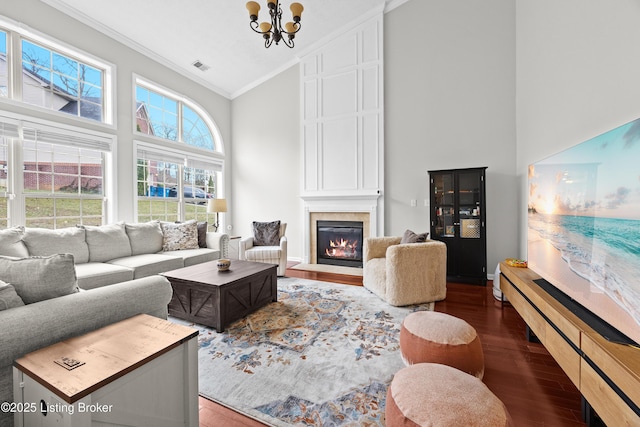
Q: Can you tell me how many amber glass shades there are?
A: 5